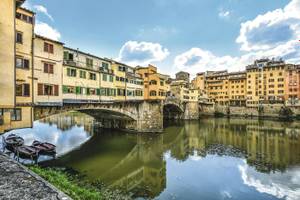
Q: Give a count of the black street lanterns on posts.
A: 0